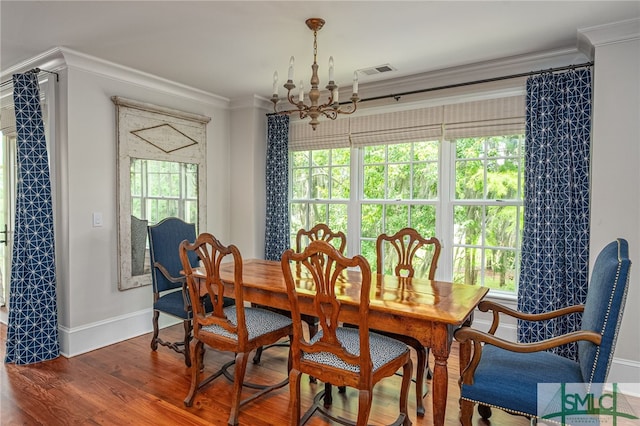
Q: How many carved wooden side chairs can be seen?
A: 4